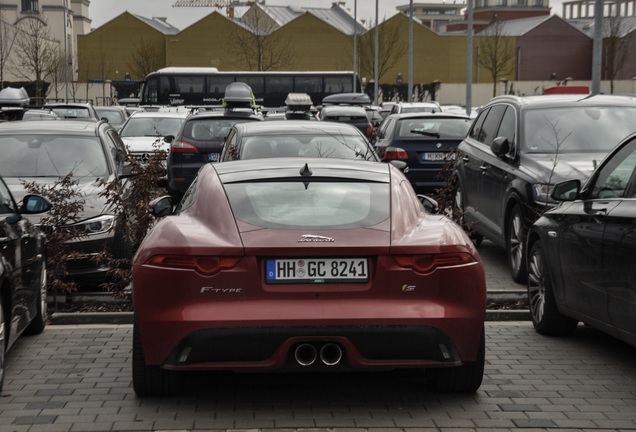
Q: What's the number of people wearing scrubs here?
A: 0